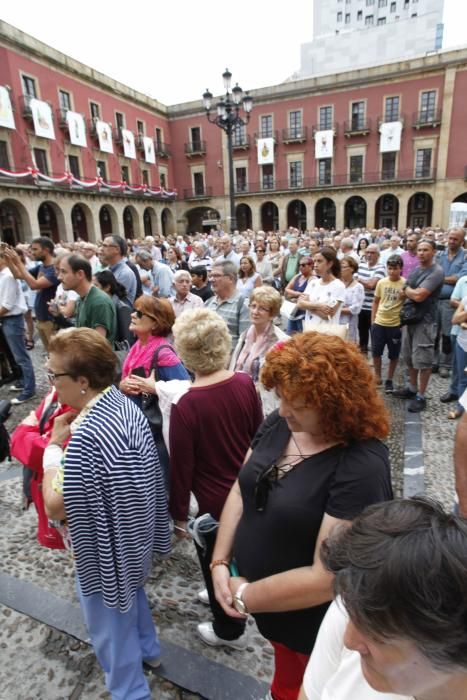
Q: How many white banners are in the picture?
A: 9